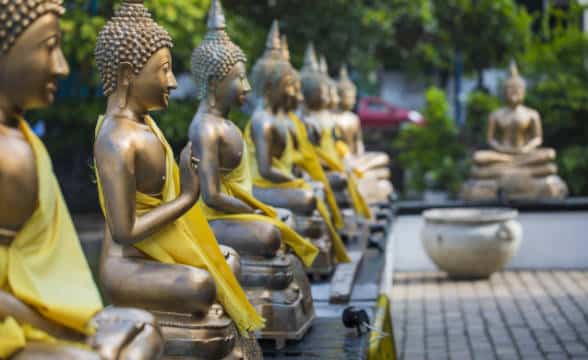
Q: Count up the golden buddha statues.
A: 9